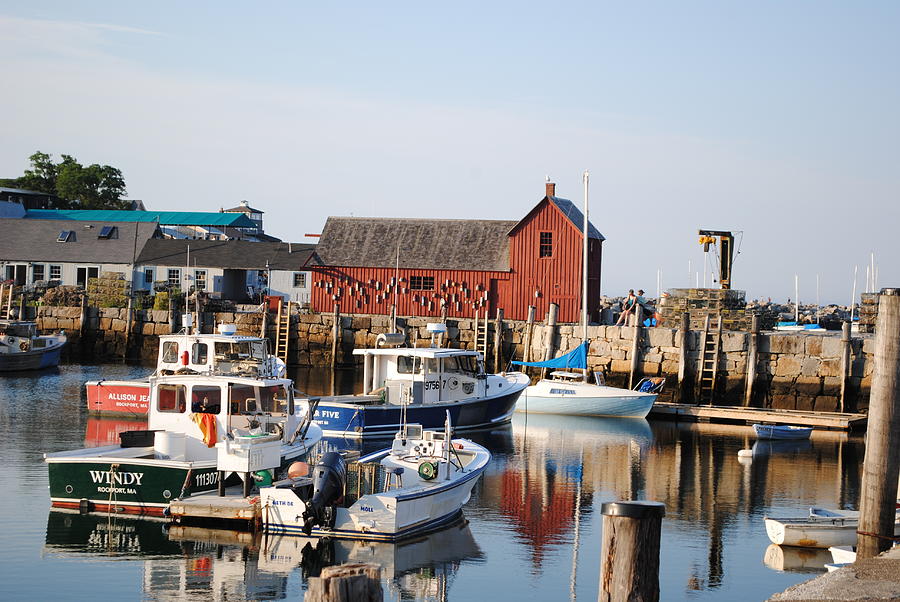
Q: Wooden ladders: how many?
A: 4